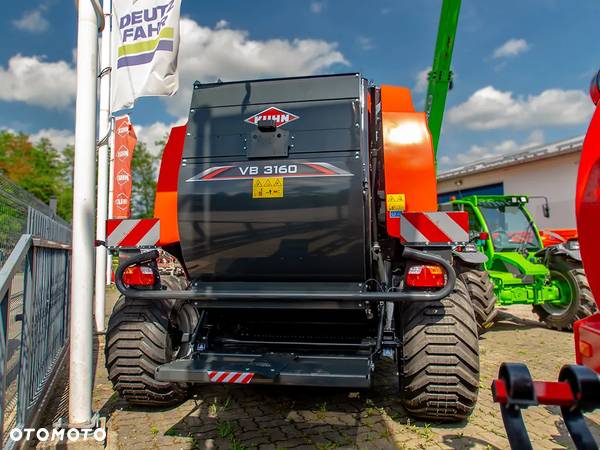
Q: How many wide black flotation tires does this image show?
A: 2